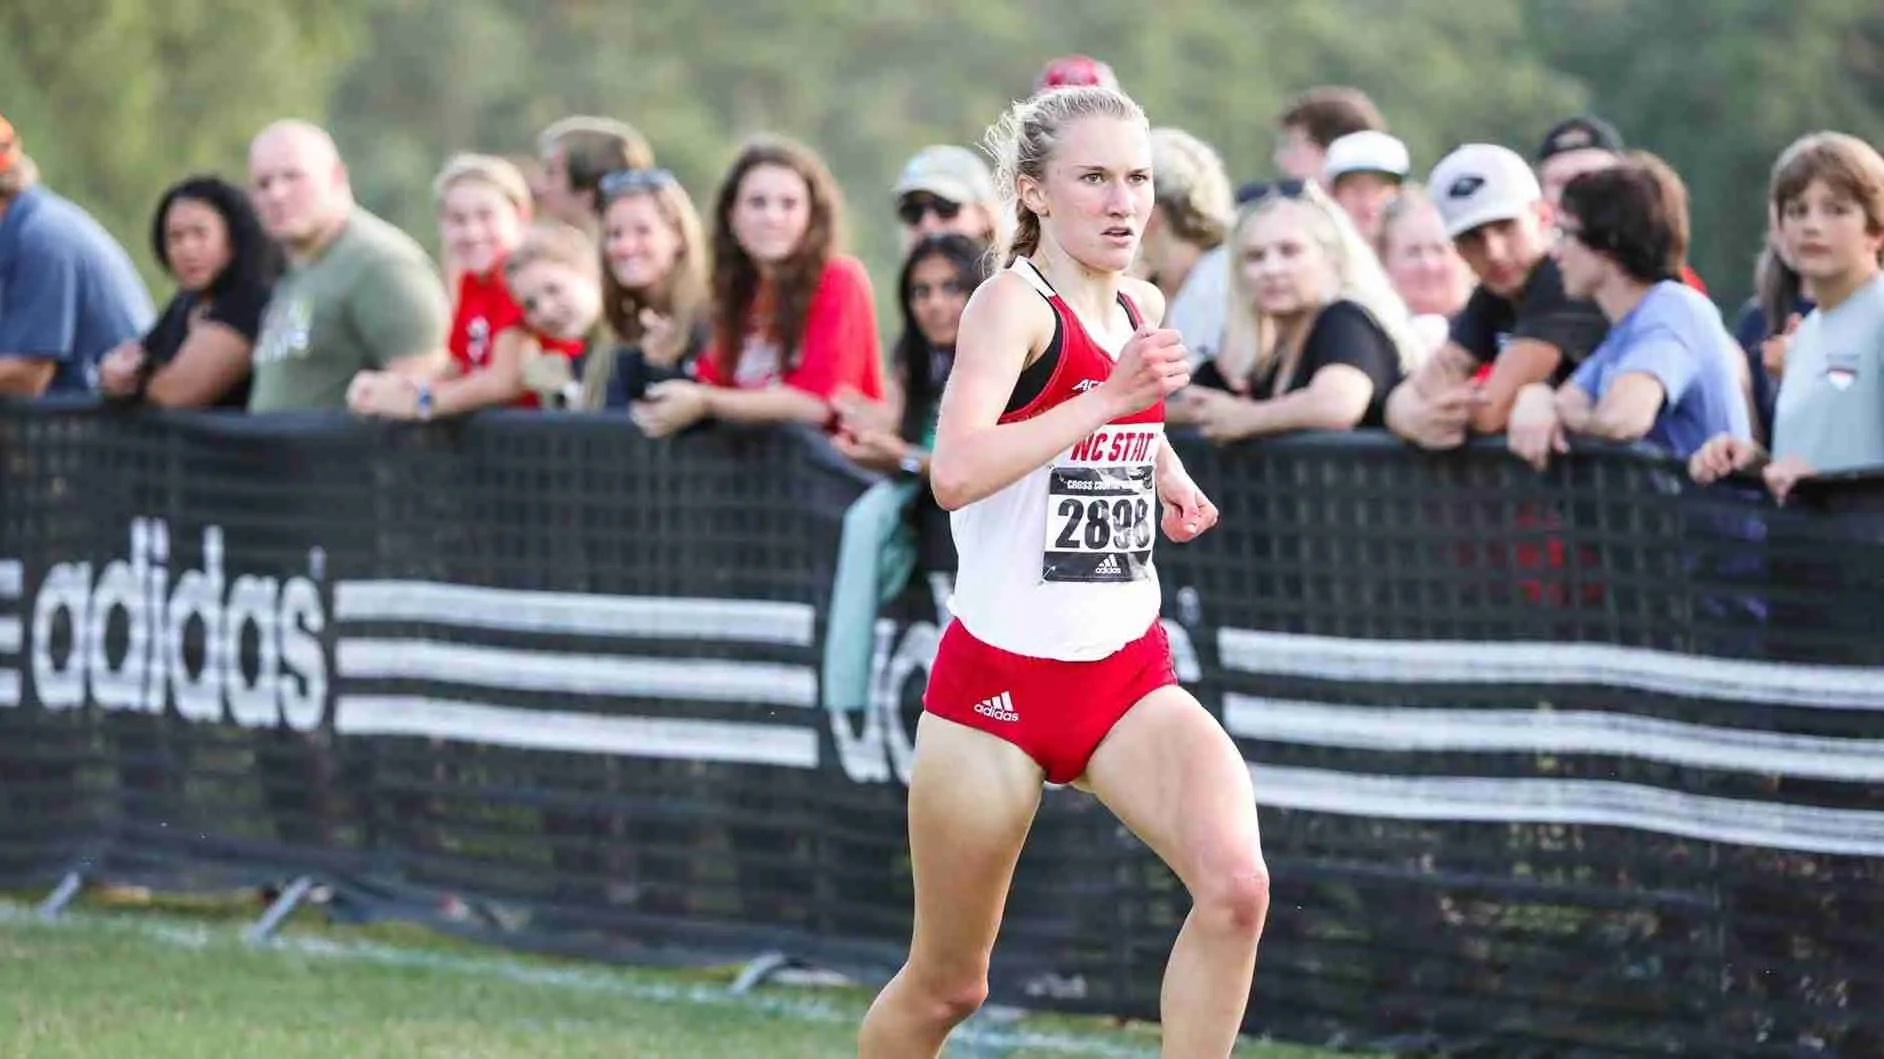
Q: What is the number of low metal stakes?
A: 3